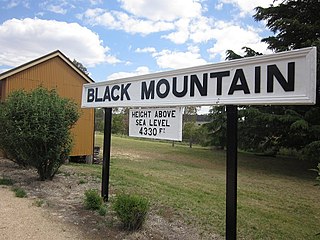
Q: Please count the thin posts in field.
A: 2